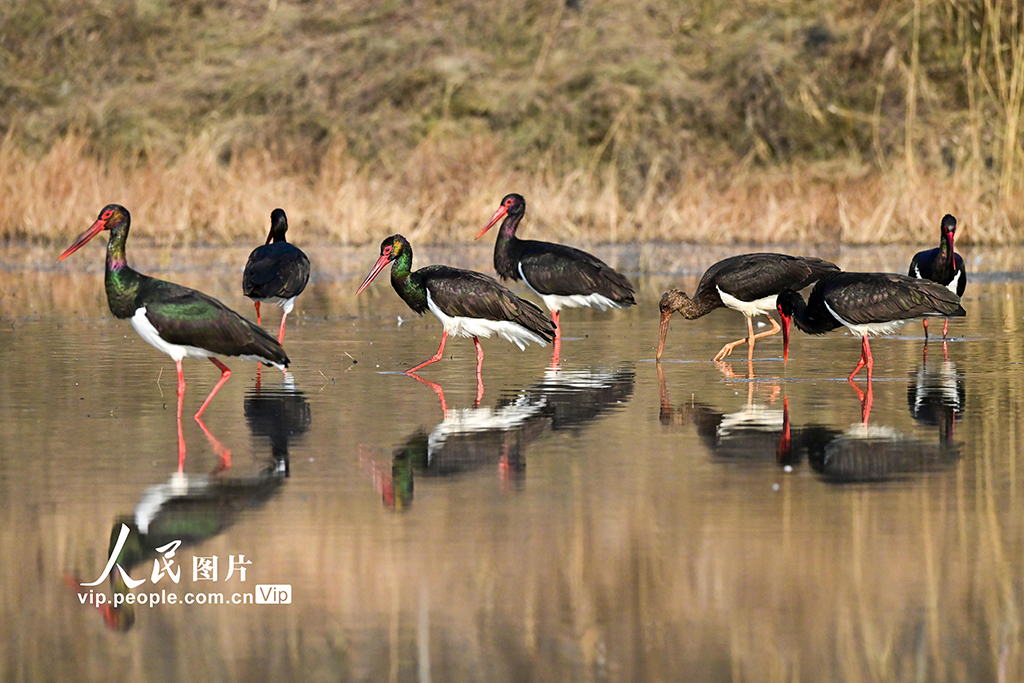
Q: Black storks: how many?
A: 7